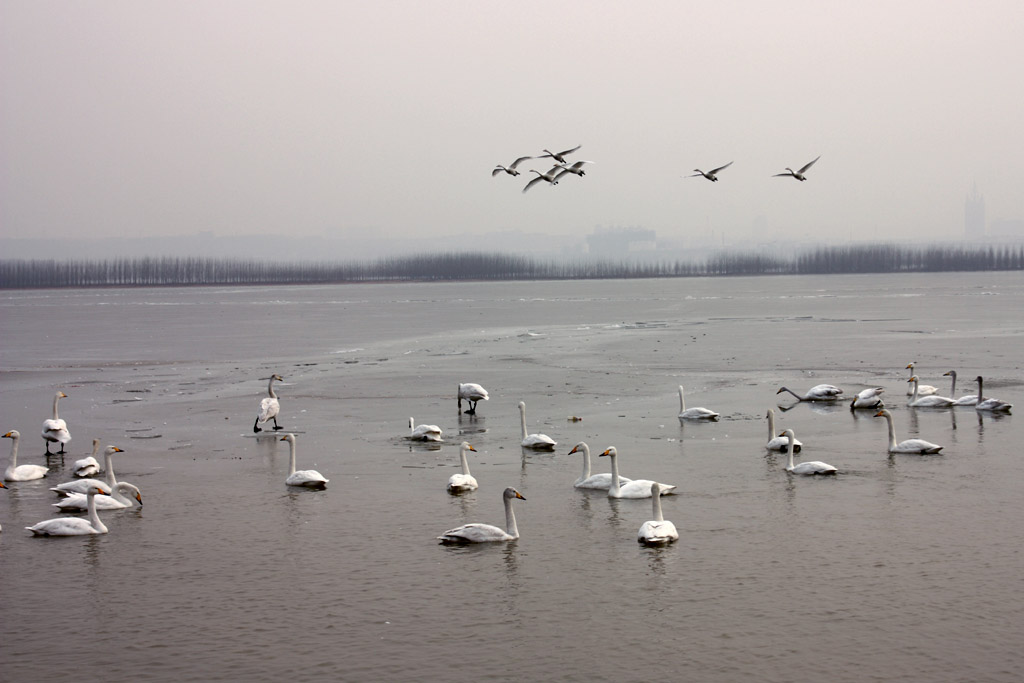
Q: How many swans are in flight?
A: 6